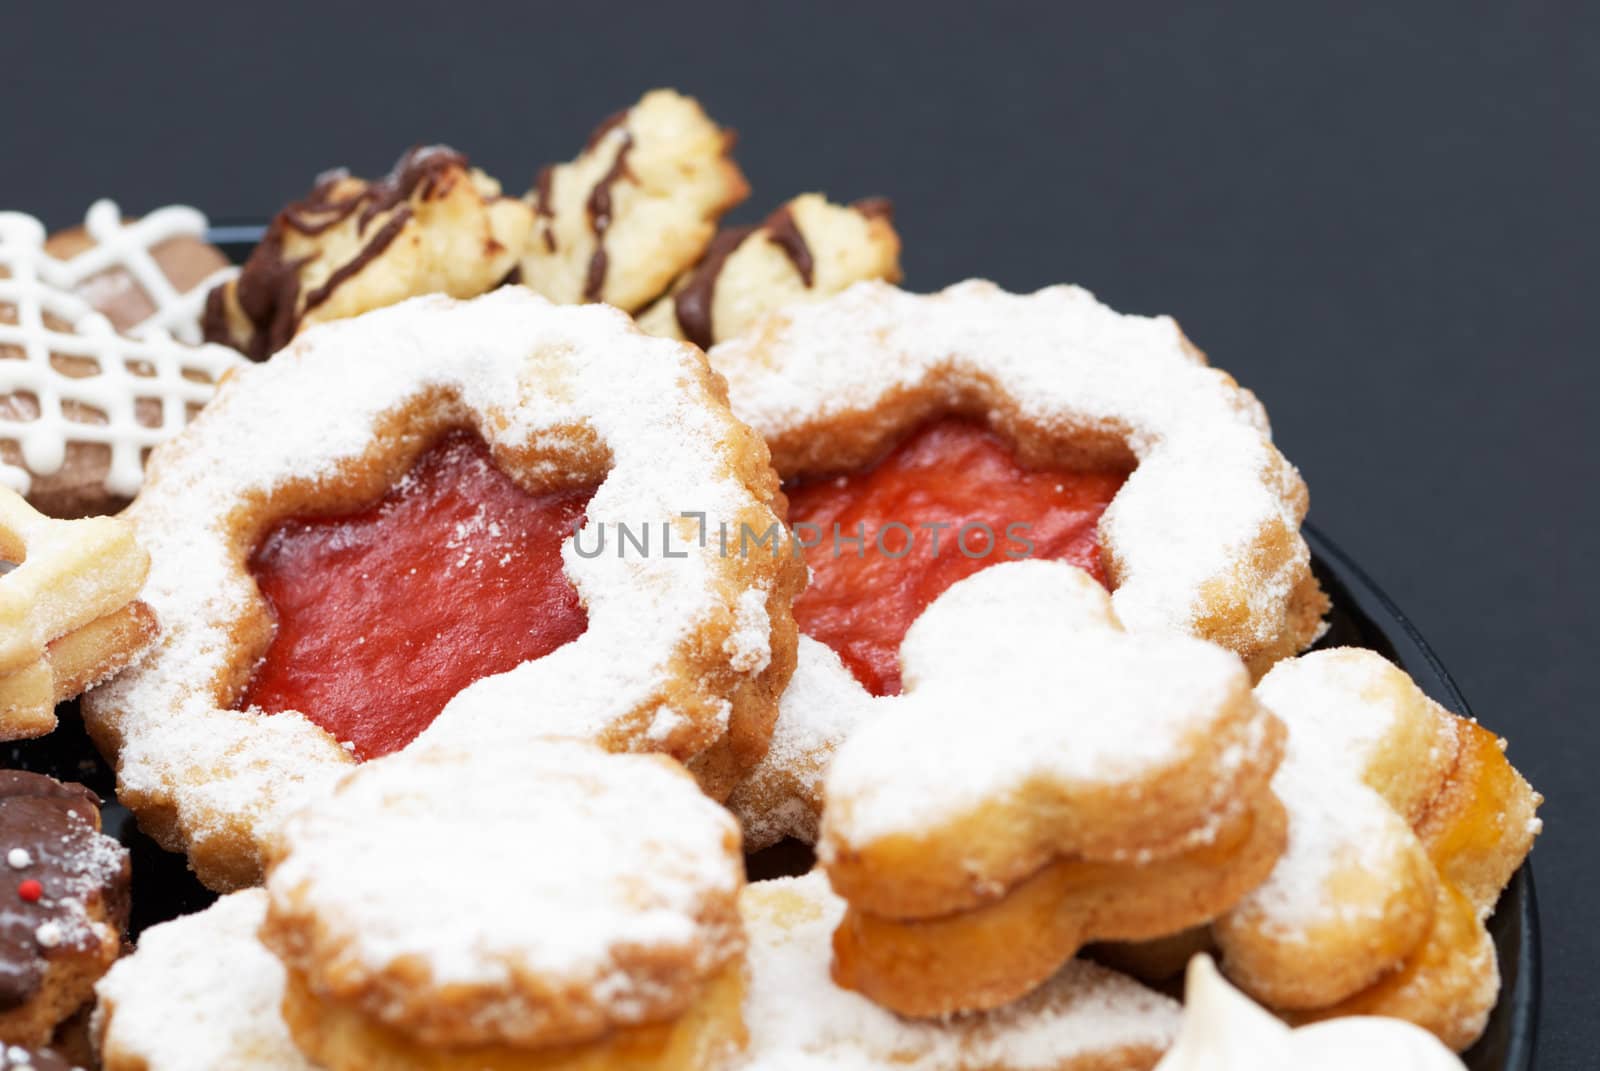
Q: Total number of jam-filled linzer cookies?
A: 2